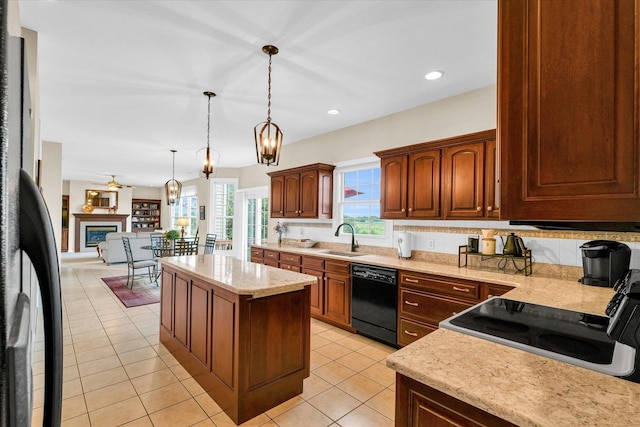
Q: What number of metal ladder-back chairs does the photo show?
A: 4